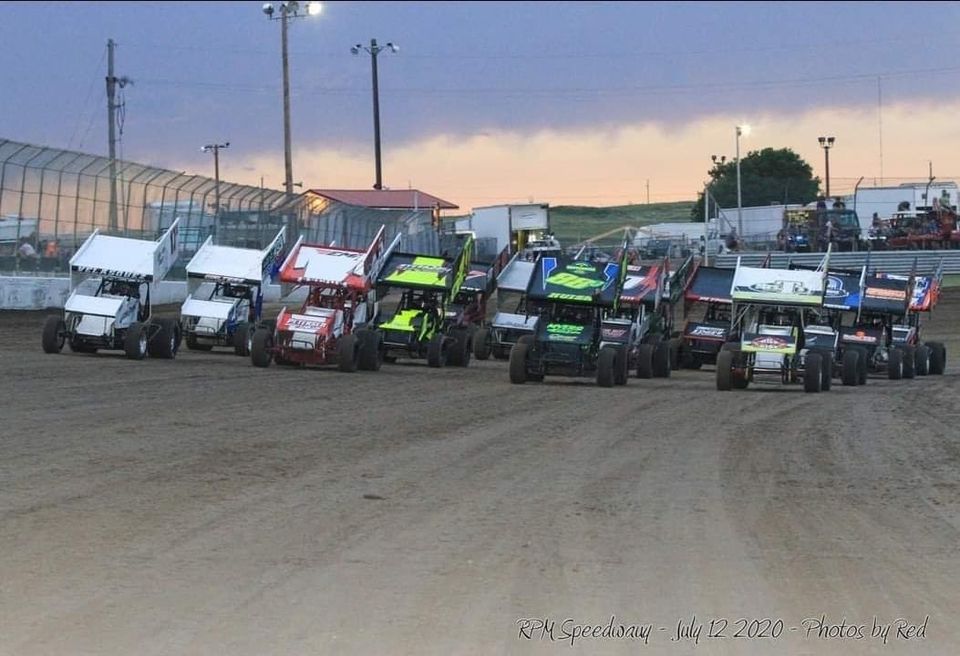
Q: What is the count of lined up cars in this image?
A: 14